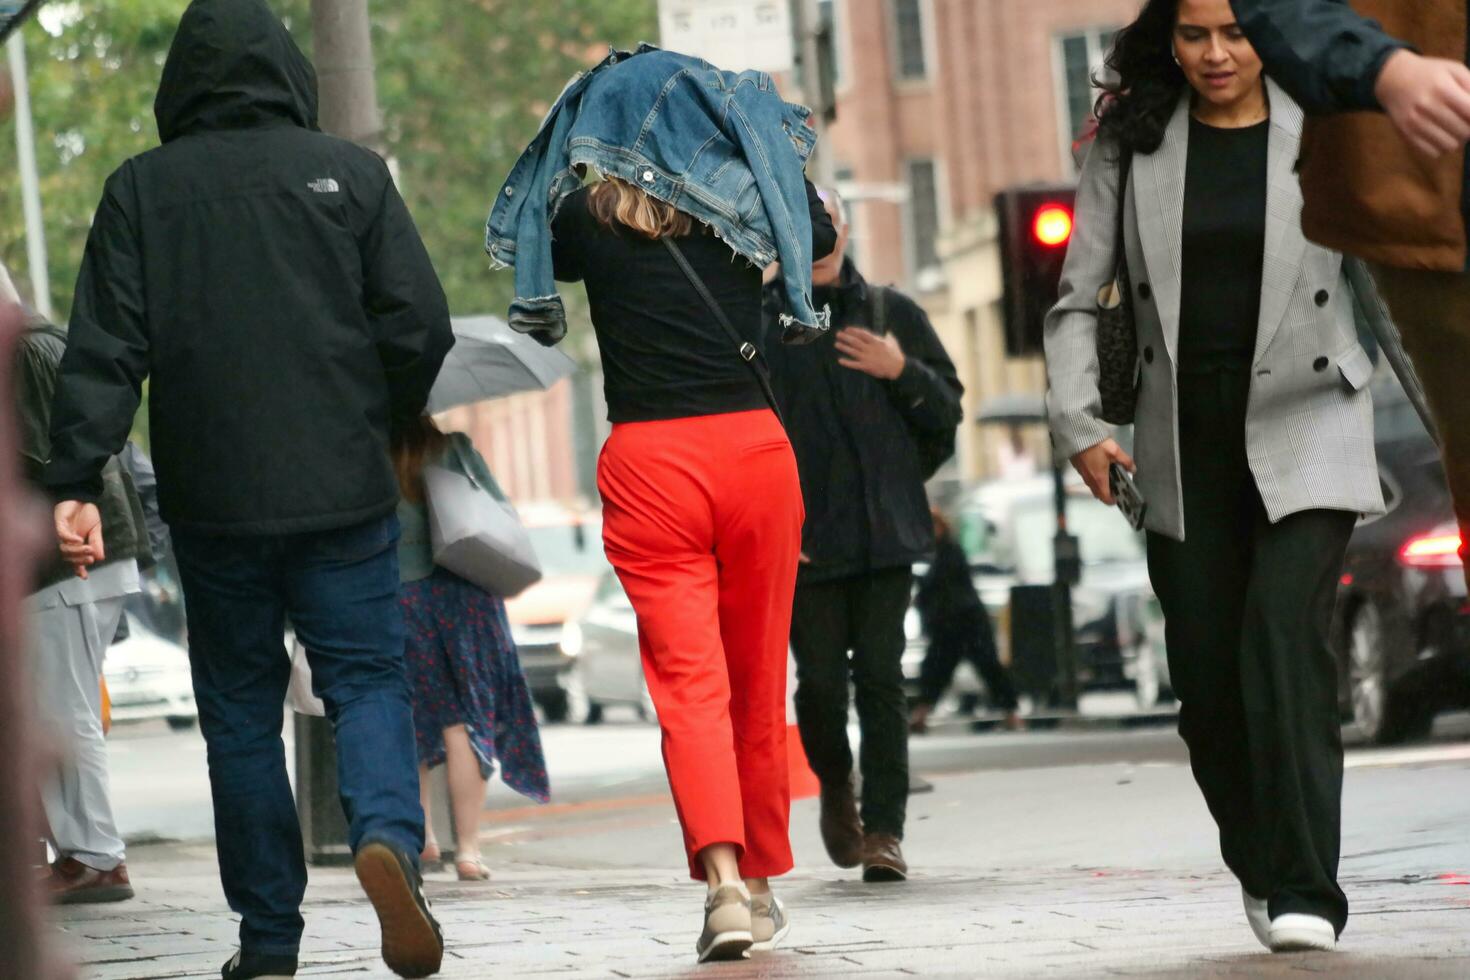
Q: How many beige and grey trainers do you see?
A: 2